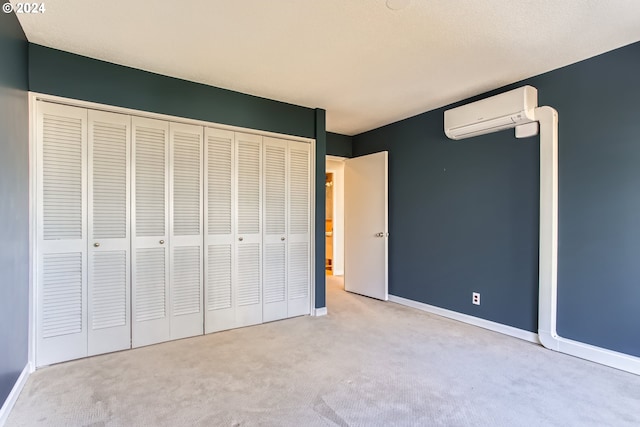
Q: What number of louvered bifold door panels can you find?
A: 8